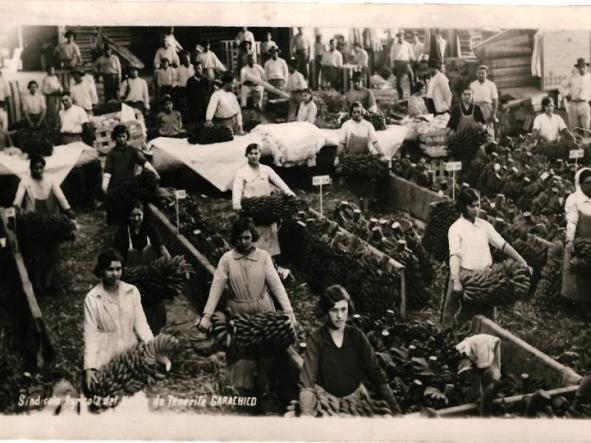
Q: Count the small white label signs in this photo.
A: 5